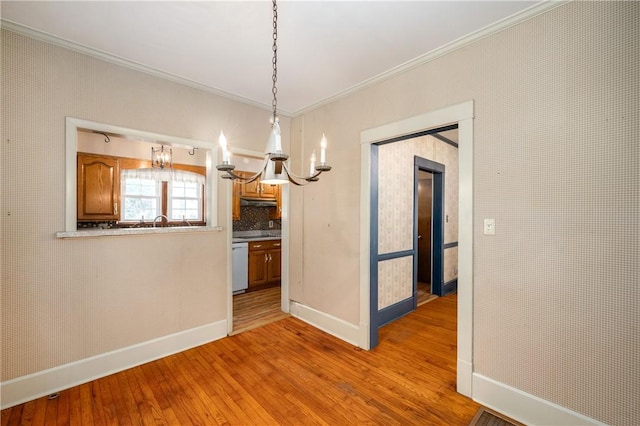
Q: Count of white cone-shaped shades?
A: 1